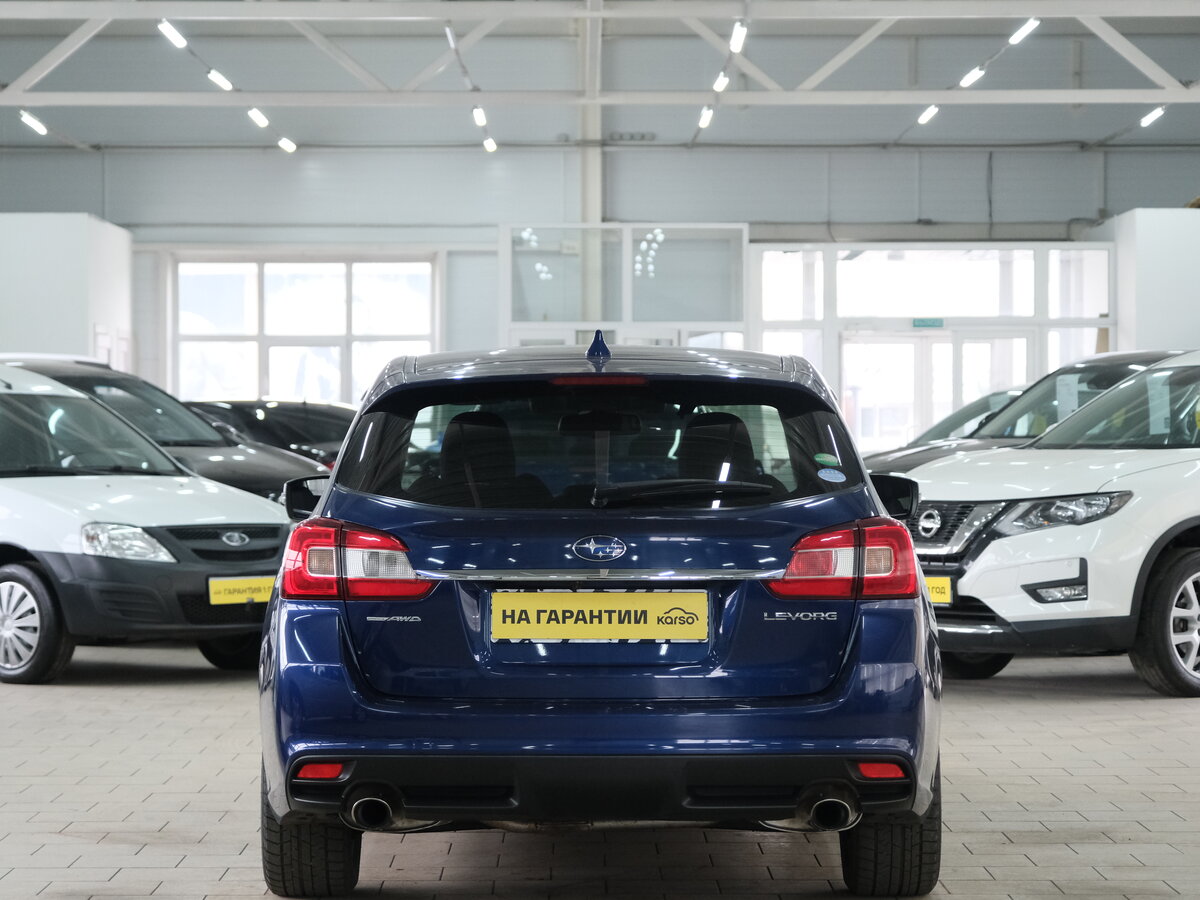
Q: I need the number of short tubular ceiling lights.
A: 15